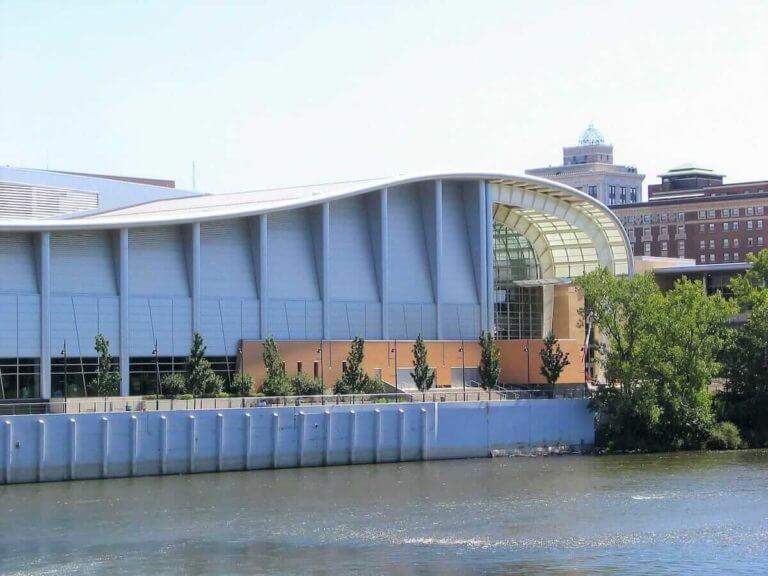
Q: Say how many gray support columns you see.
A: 8